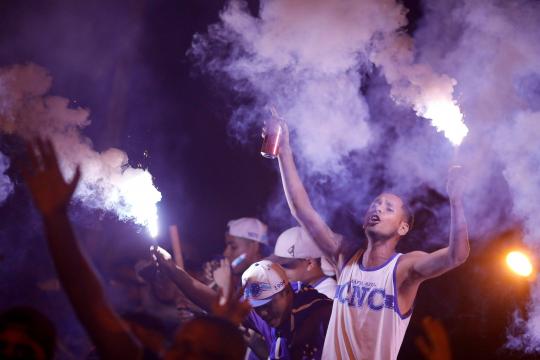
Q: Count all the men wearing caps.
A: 3